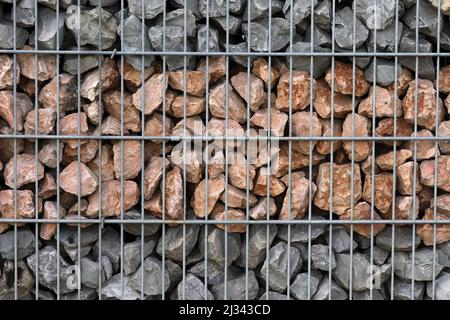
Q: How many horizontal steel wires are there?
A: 3